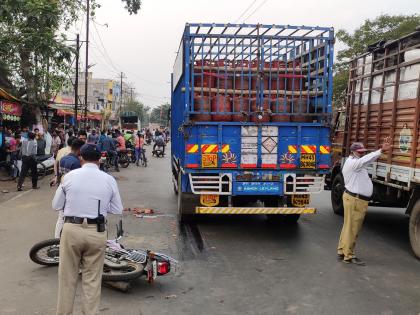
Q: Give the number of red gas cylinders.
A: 12